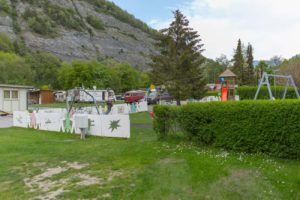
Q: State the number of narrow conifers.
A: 2